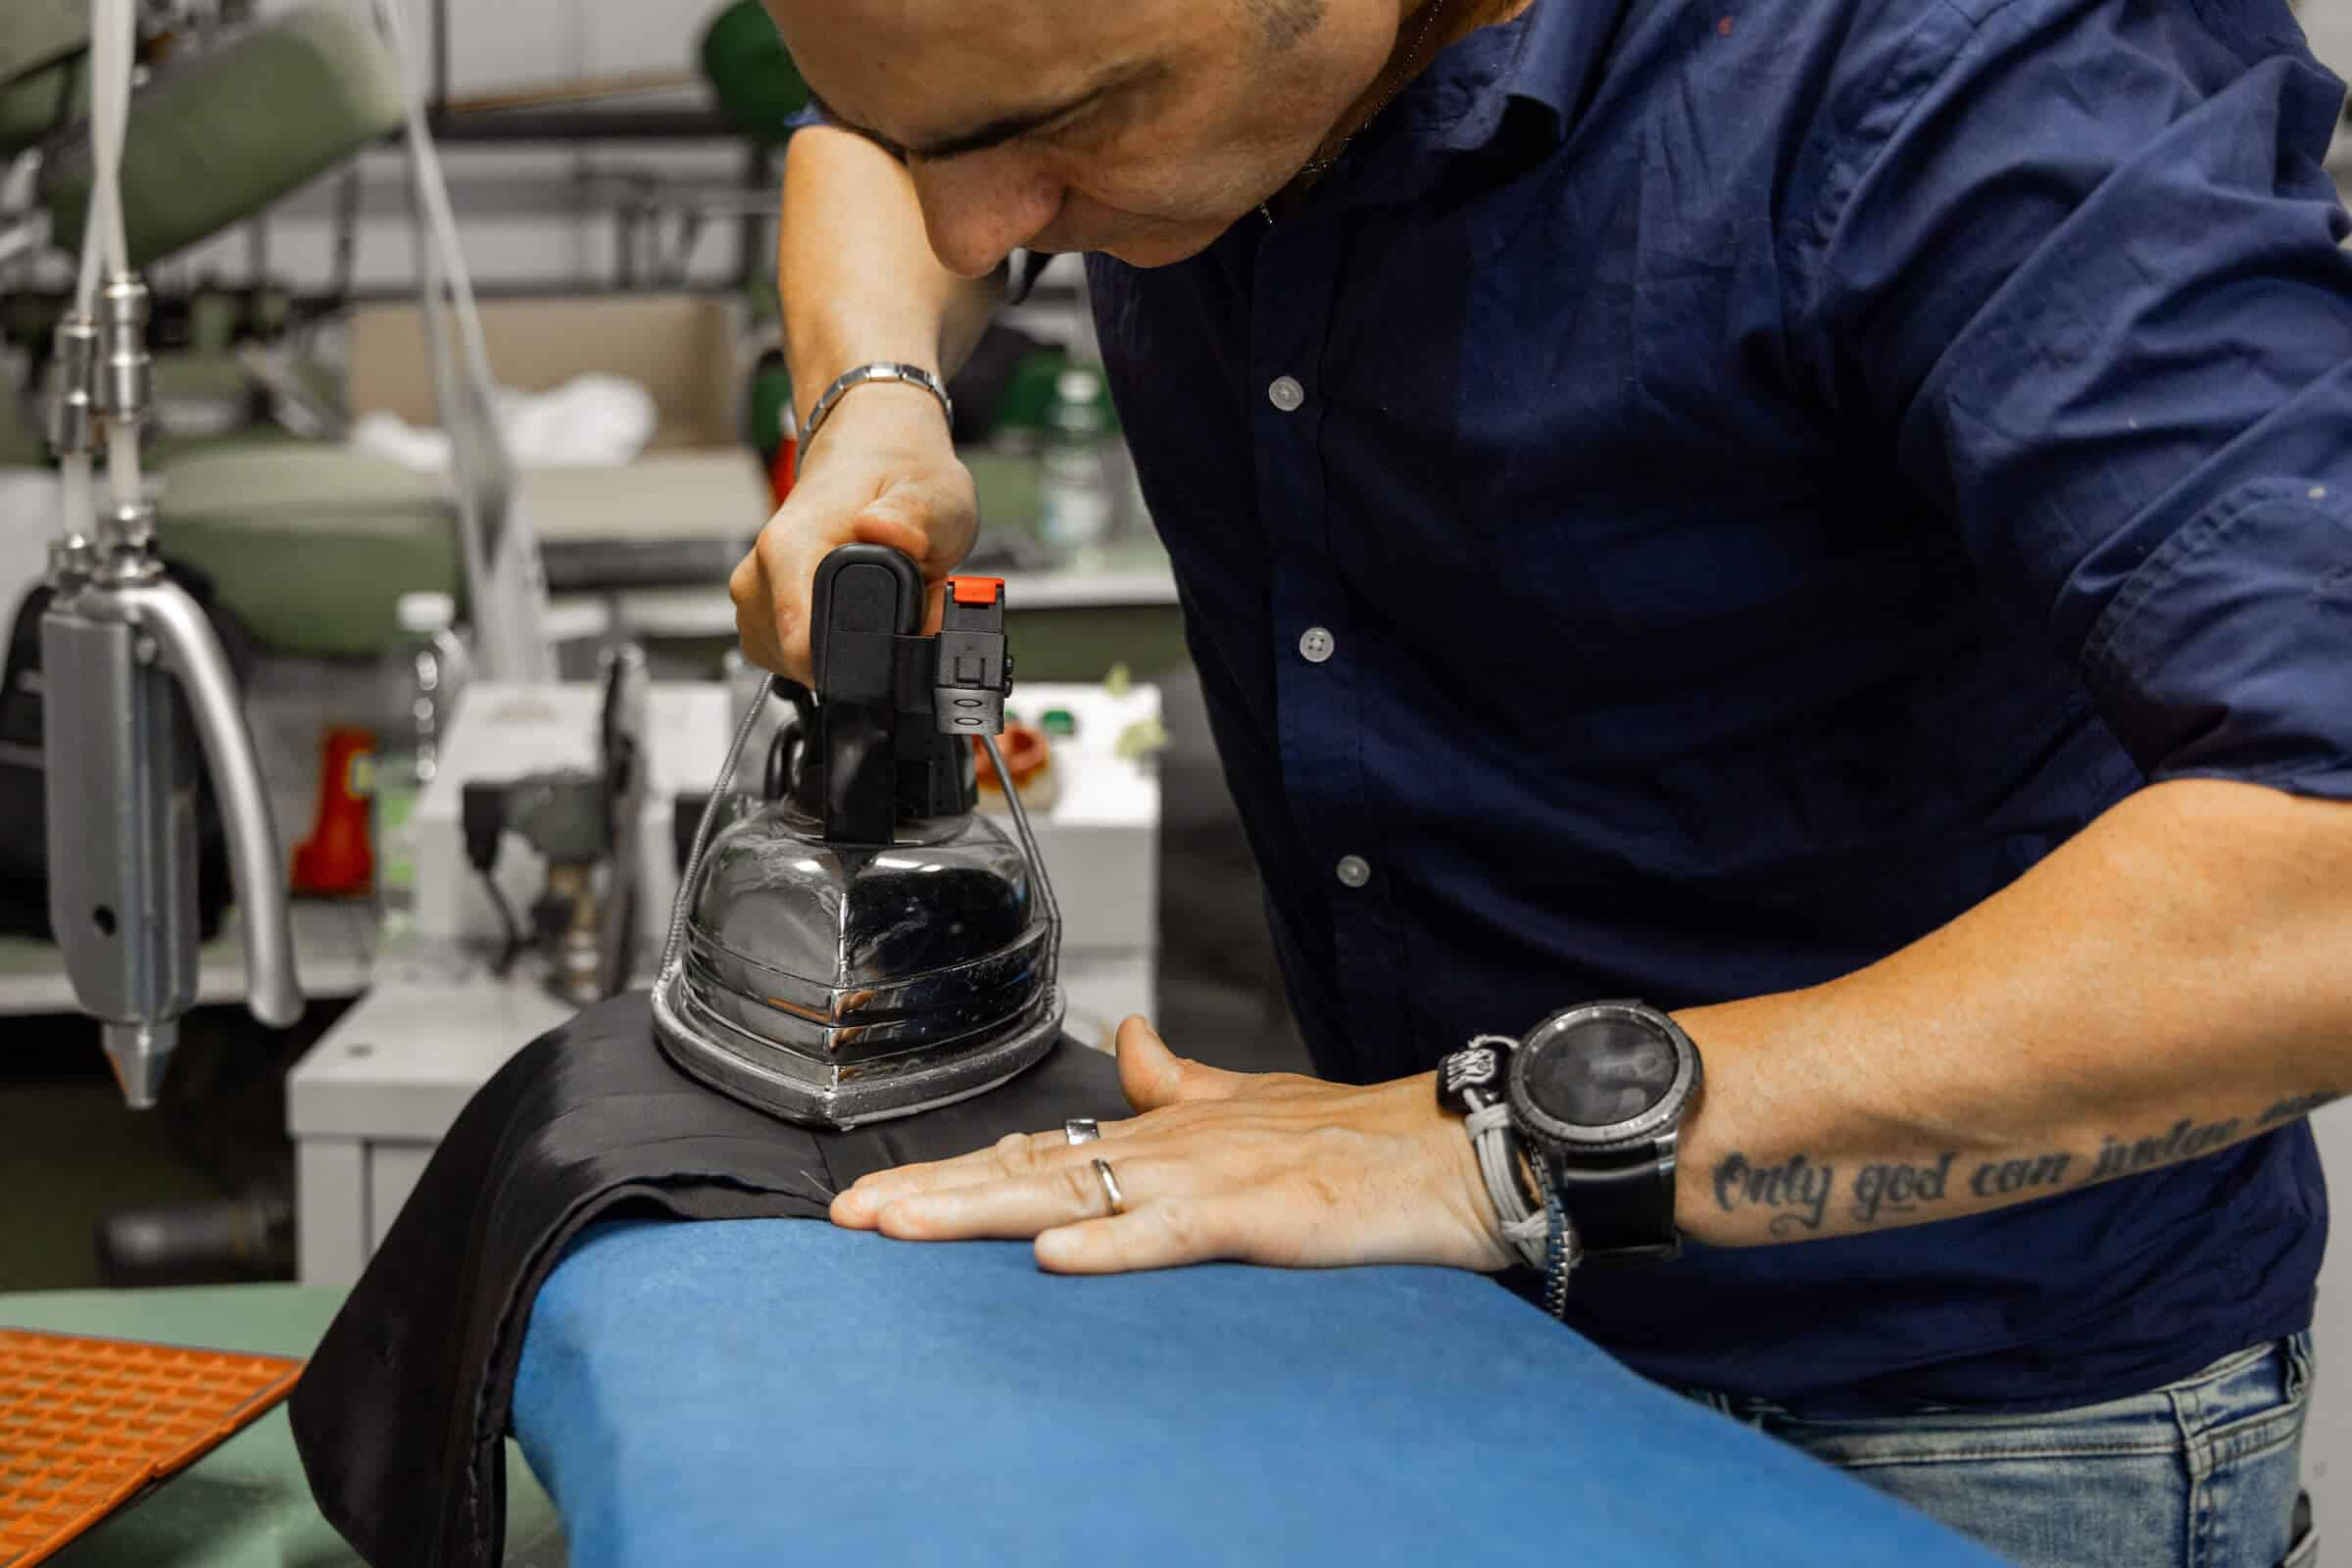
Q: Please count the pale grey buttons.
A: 3